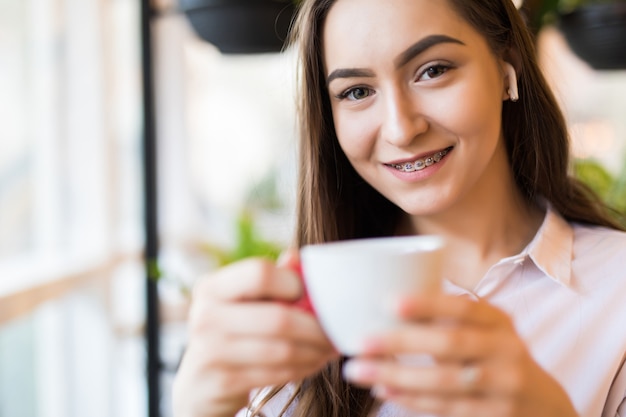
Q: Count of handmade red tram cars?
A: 0